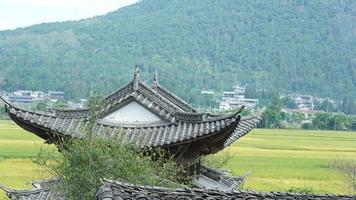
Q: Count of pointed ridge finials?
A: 2